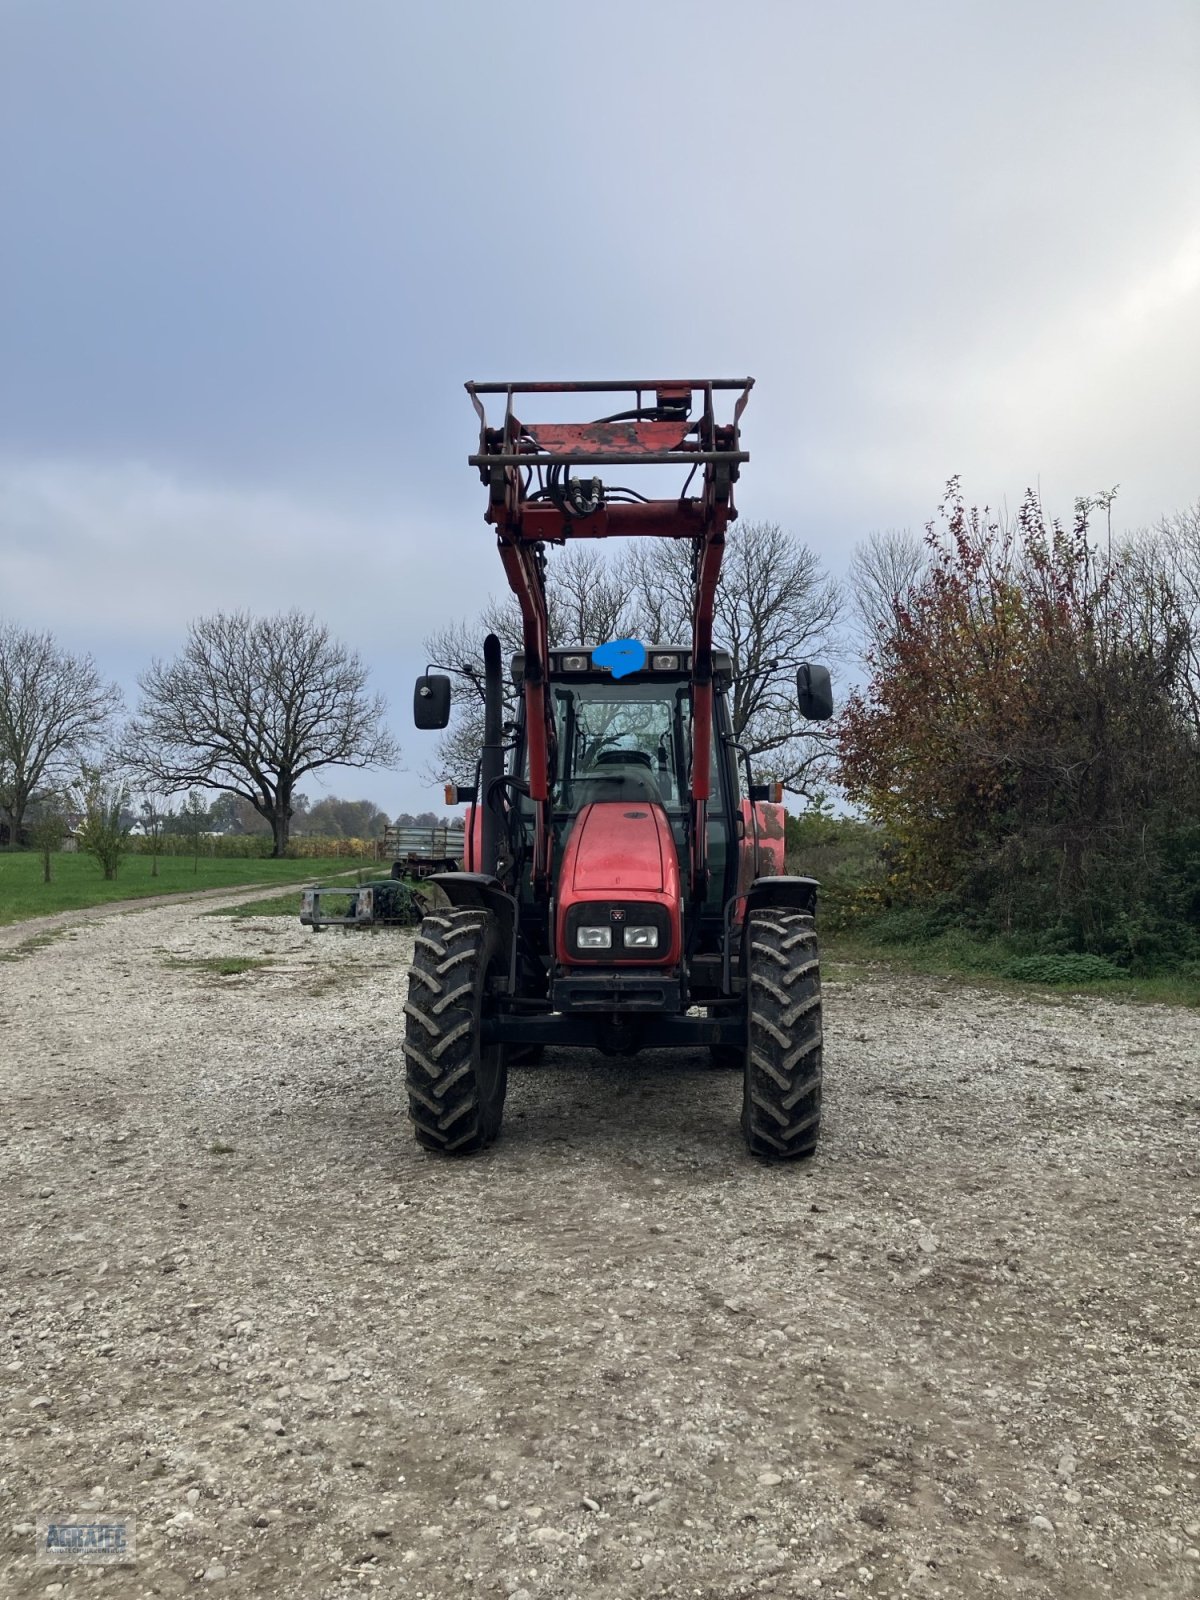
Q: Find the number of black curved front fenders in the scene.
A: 2